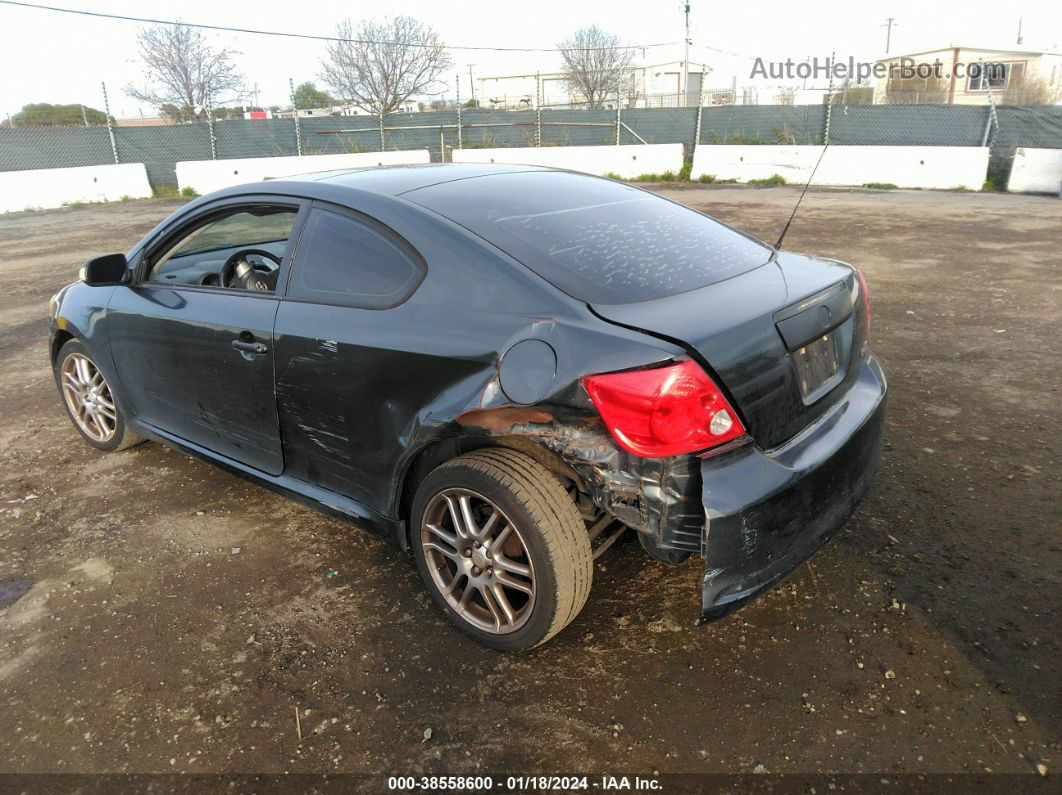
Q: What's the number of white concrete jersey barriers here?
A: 5